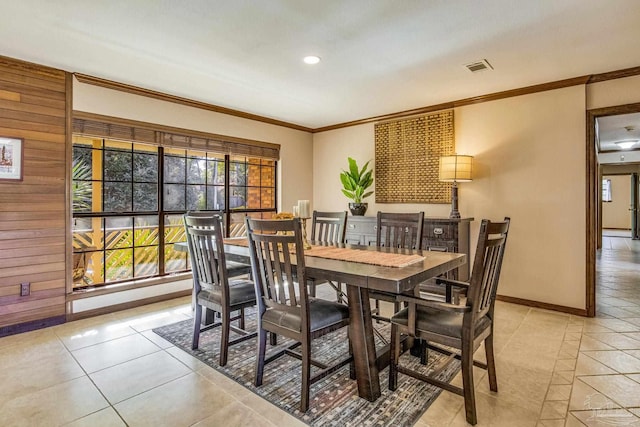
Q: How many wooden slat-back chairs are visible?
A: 6